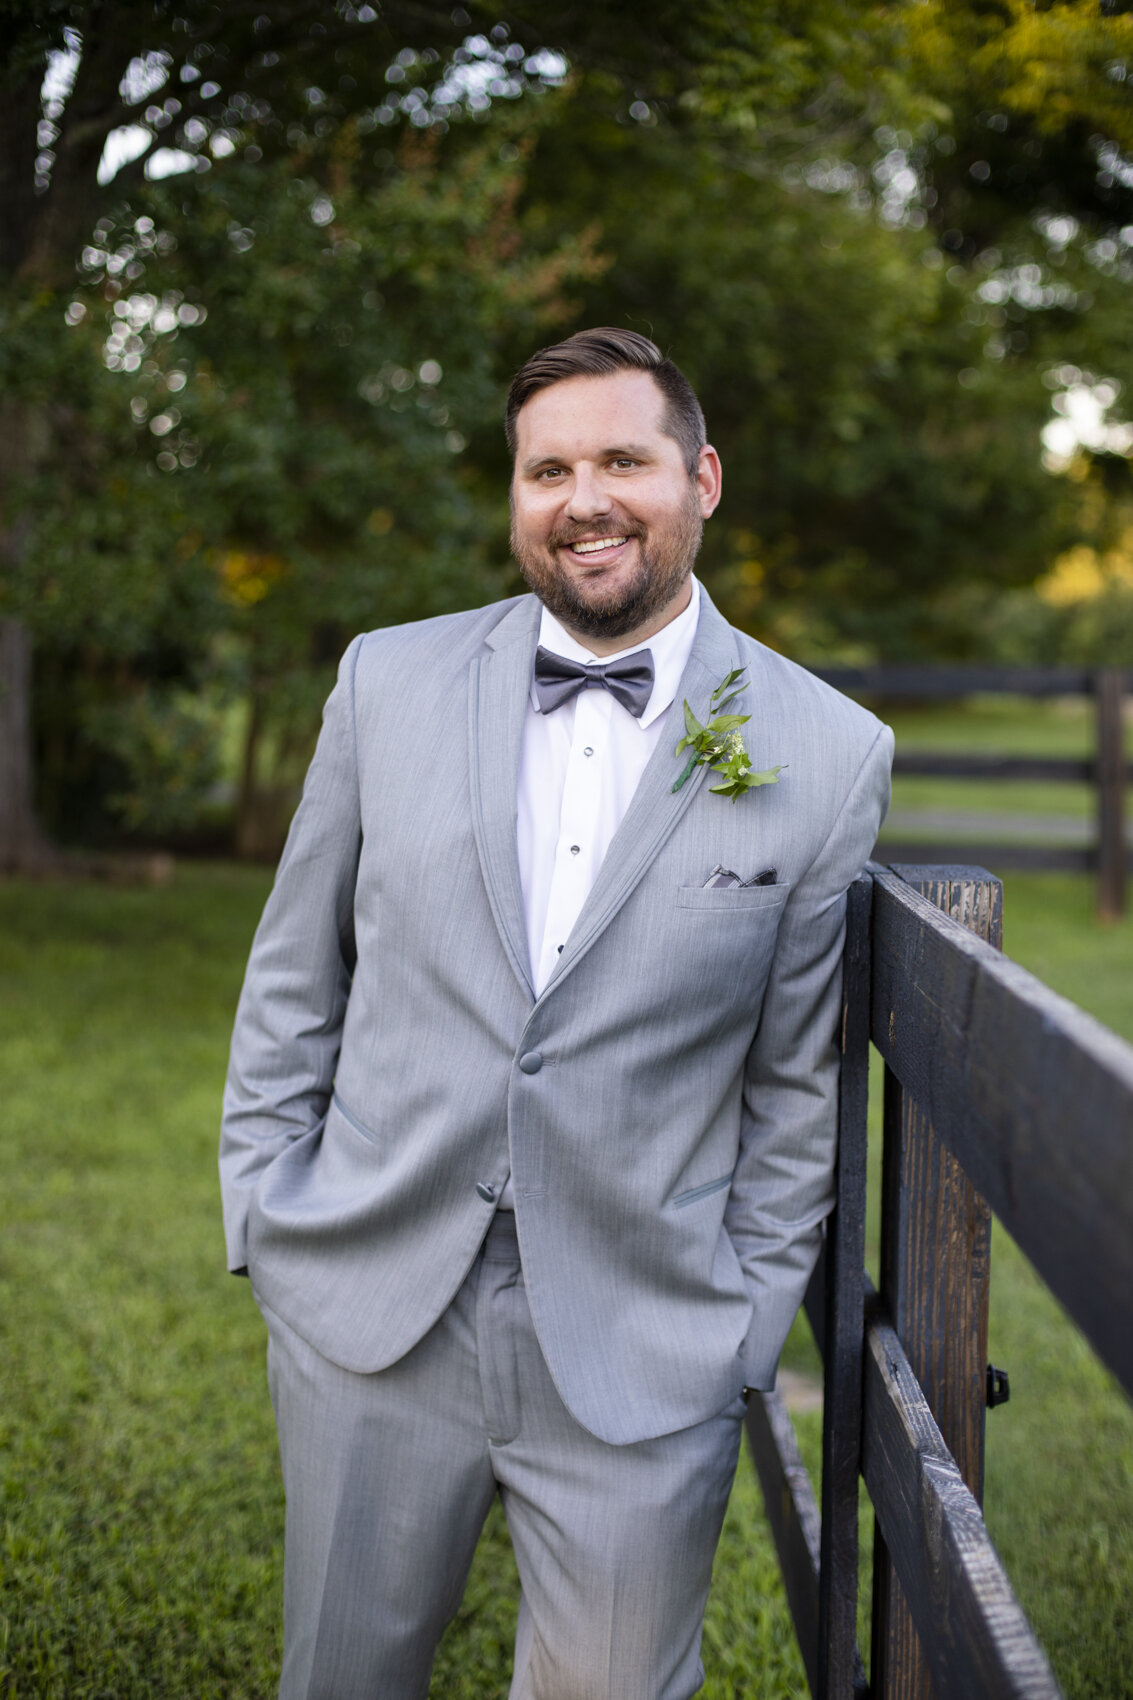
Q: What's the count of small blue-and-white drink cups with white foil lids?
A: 0